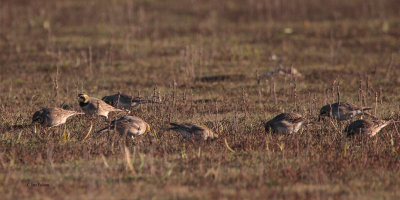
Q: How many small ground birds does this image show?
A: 8